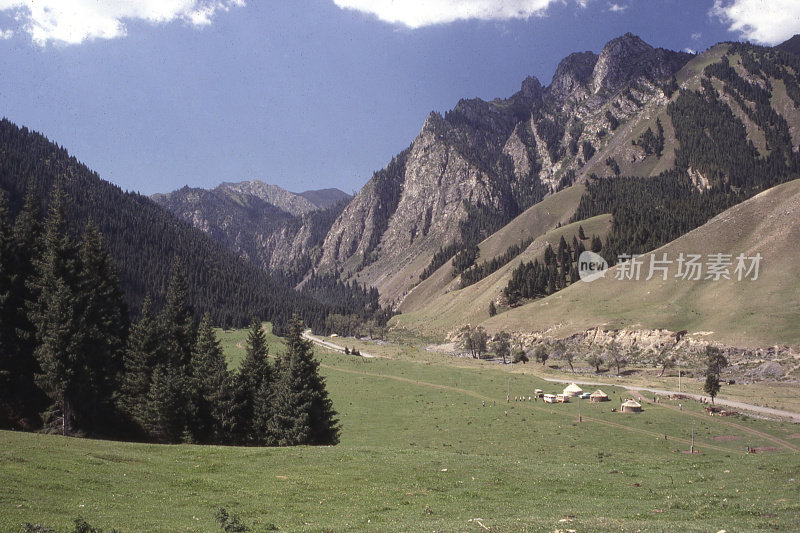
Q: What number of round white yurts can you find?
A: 3